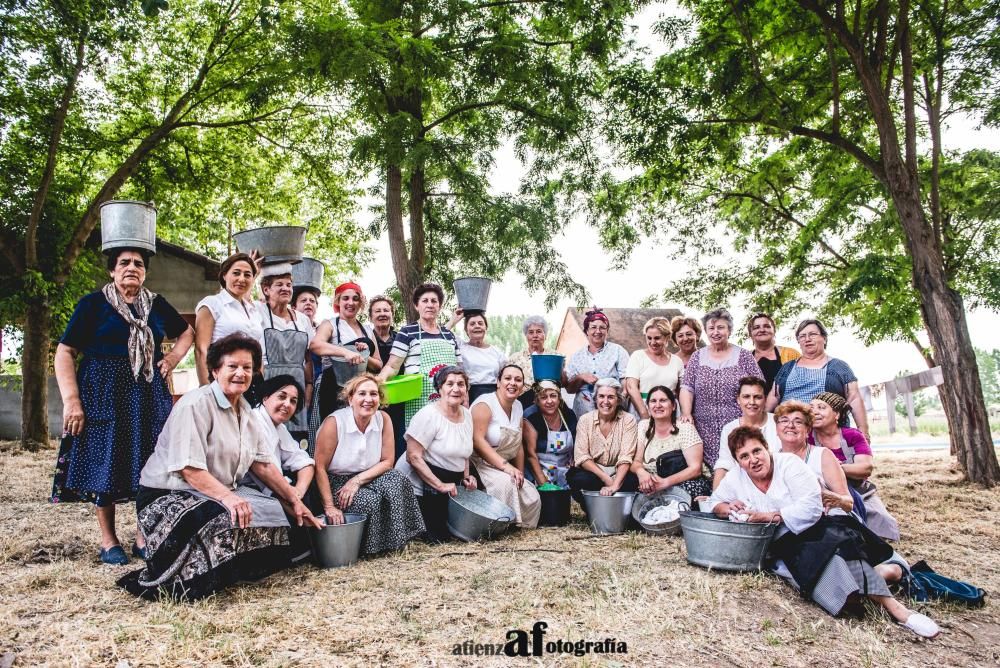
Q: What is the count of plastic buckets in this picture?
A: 3